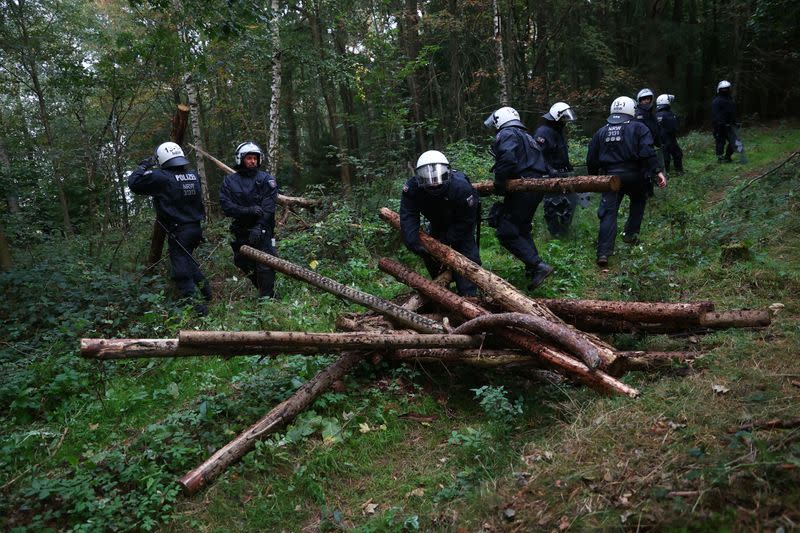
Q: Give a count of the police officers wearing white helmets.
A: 9